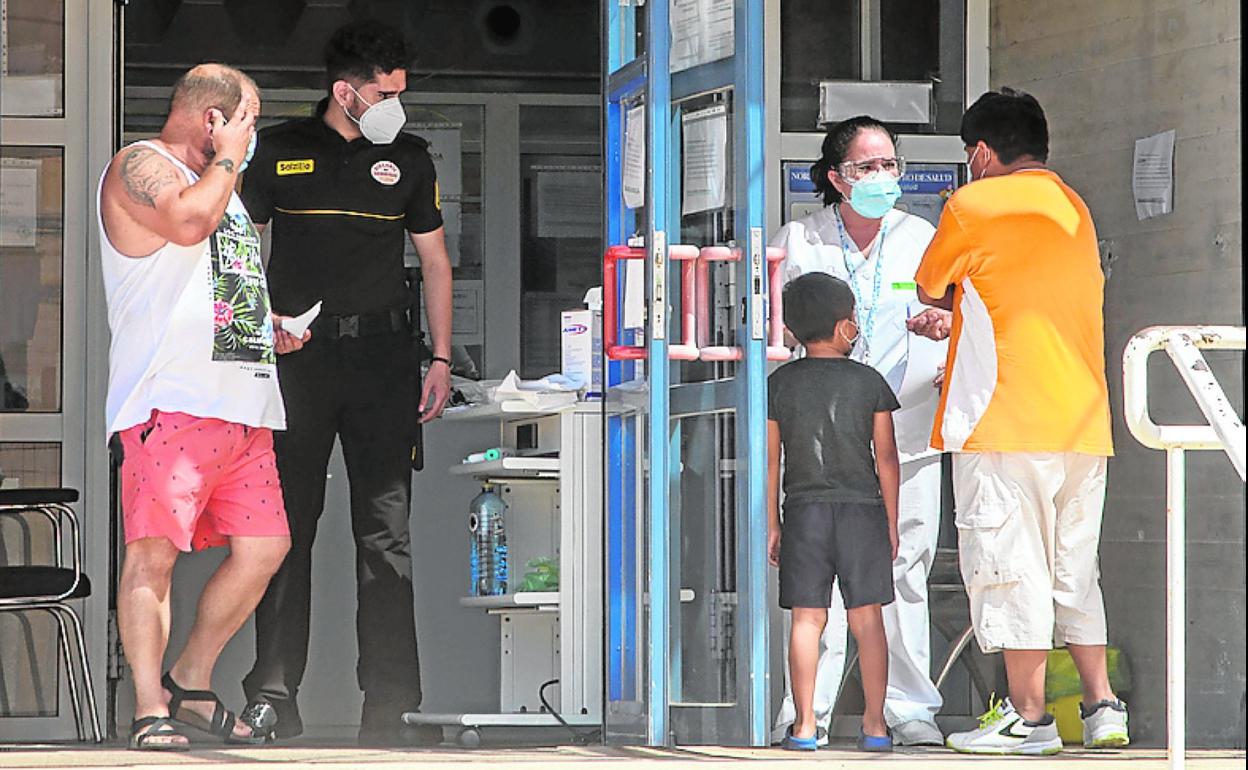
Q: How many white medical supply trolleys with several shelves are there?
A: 1